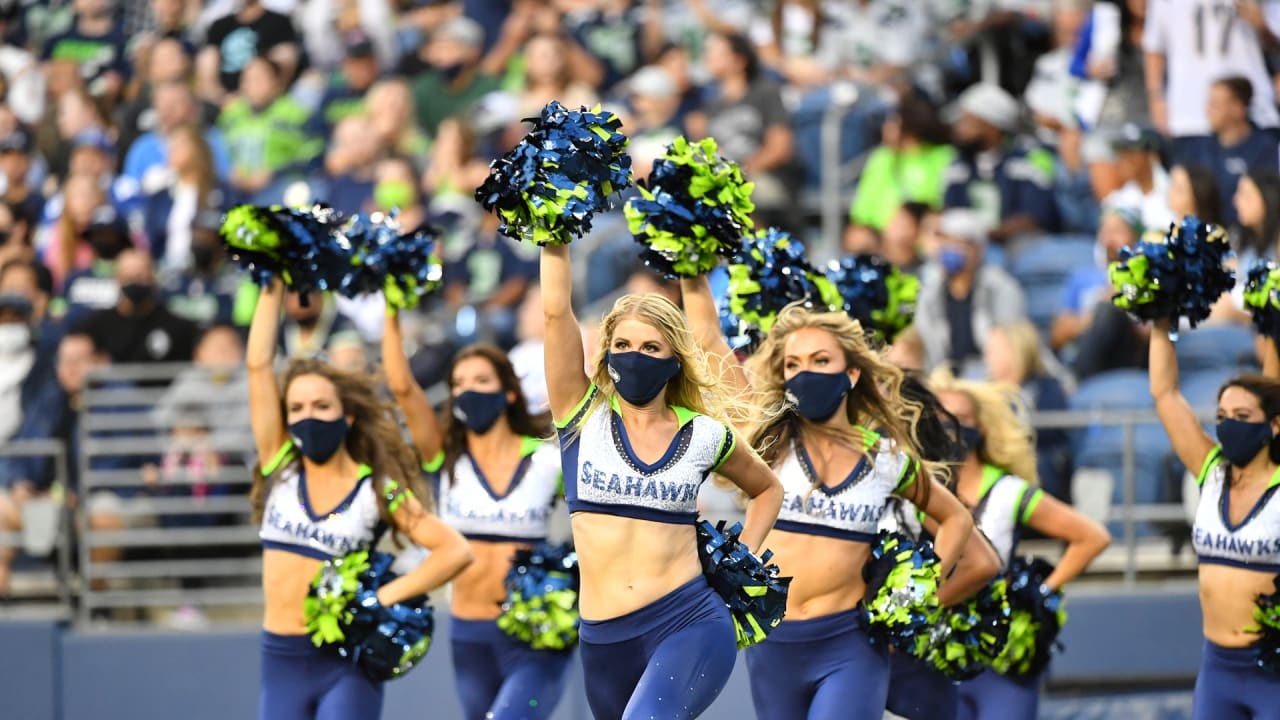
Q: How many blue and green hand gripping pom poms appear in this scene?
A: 15